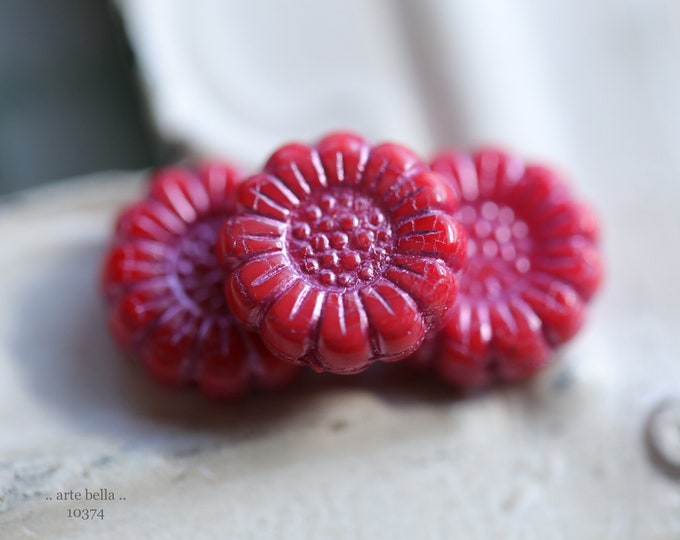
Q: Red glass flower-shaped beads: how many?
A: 3